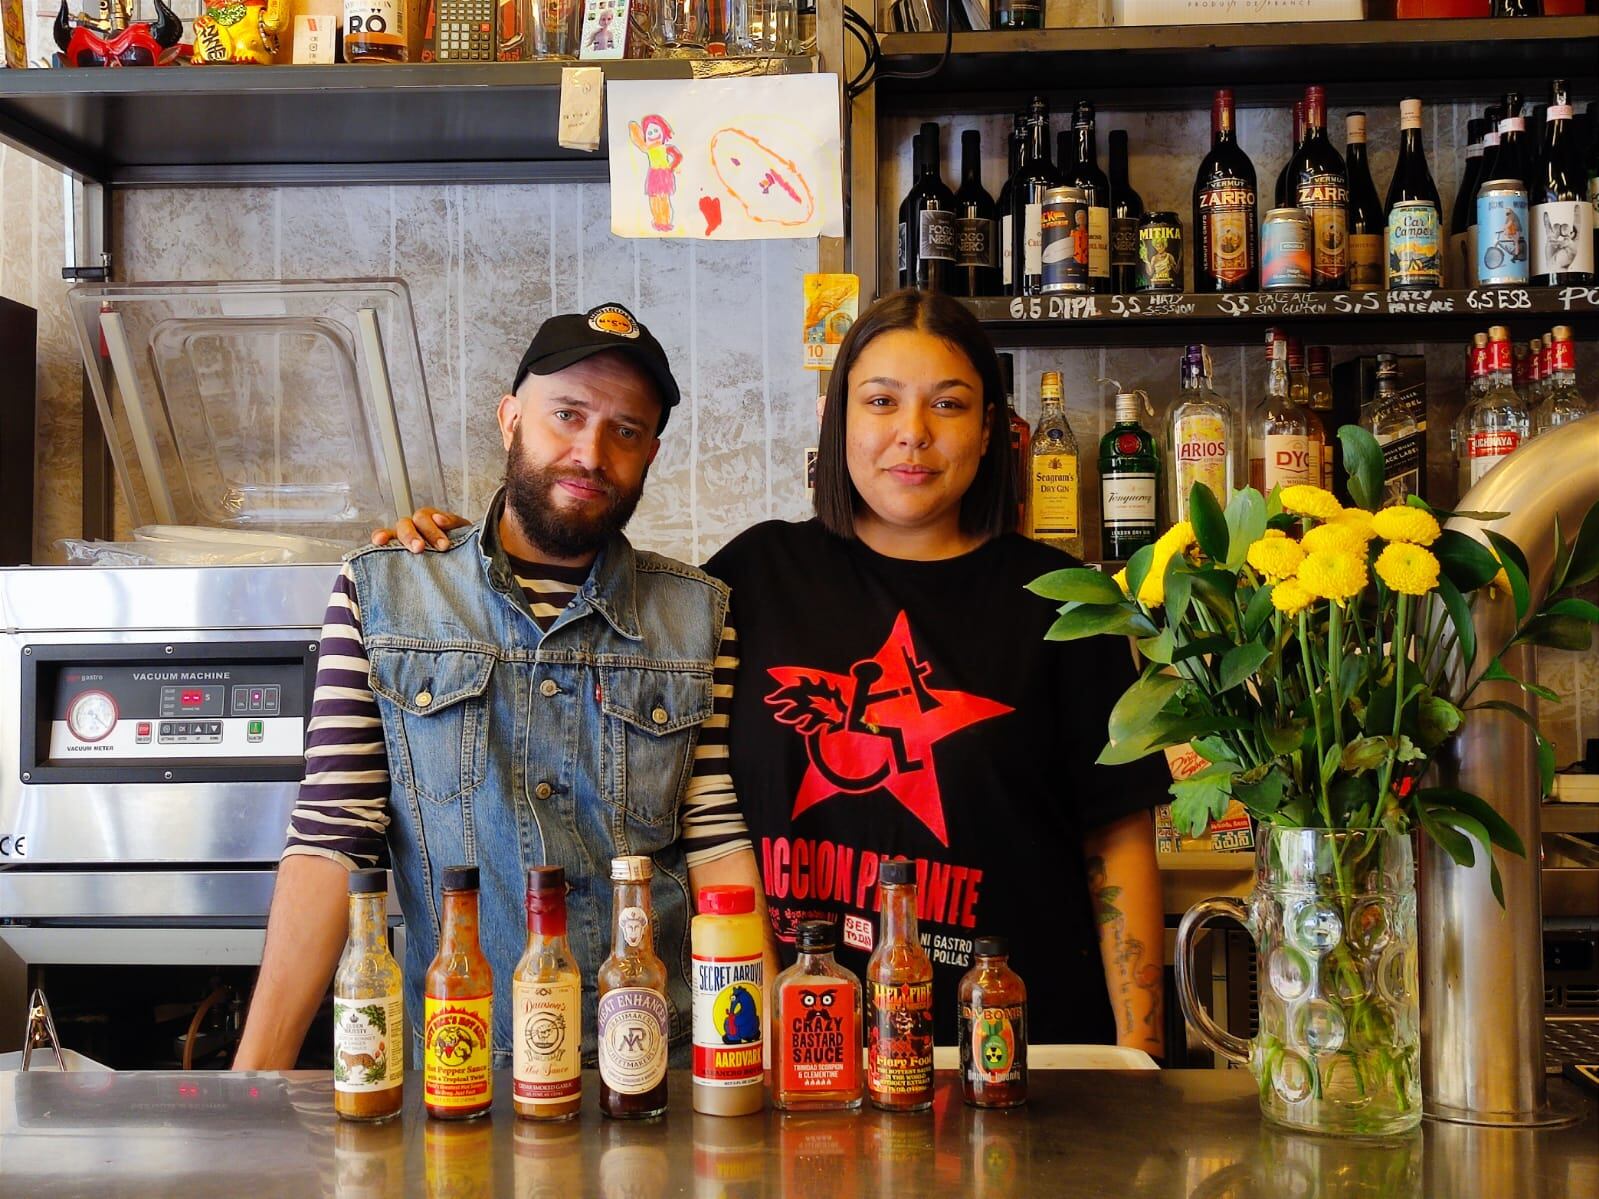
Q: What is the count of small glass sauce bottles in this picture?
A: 7